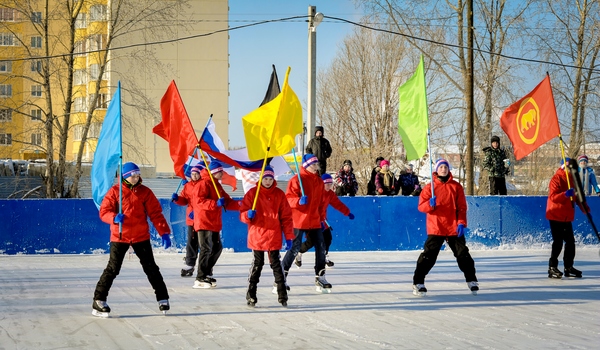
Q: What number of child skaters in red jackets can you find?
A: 8